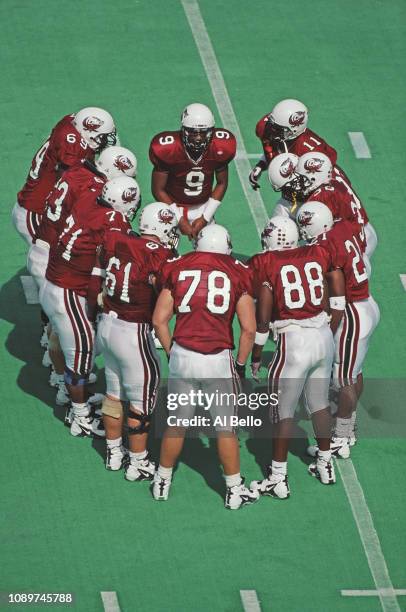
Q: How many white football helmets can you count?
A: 11